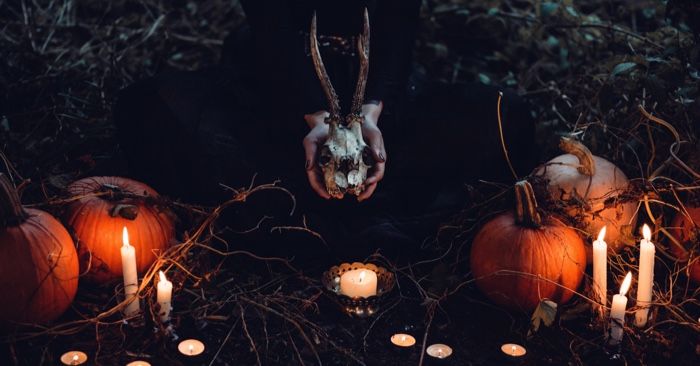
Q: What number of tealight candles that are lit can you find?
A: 6